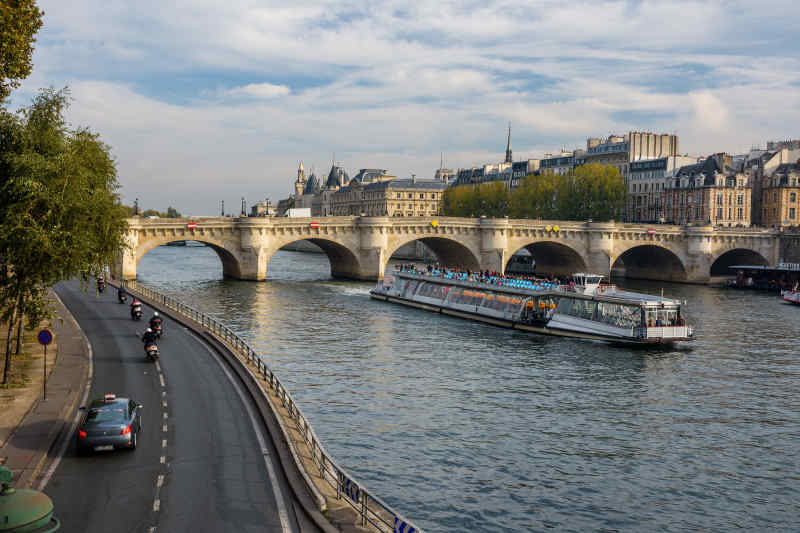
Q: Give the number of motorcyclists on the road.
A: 5